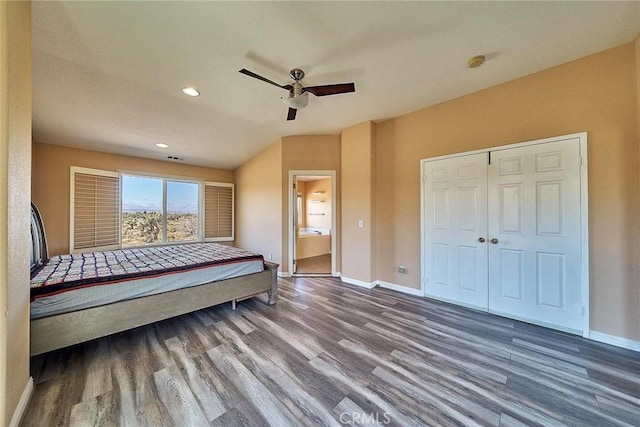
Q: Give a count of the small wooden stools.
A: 0